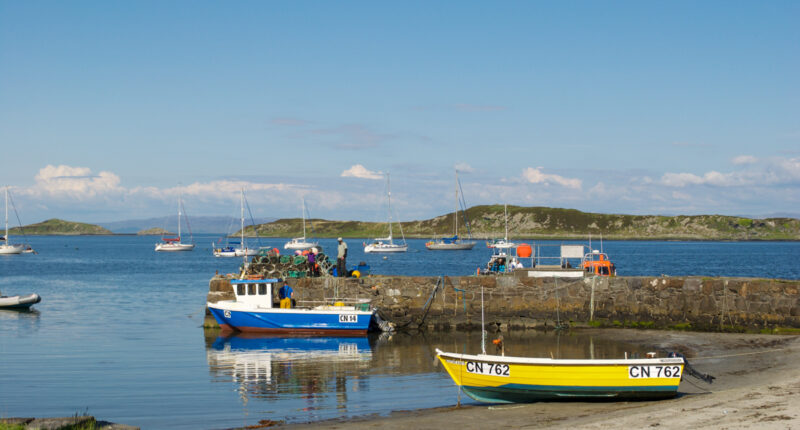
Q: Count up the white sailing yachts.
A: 7